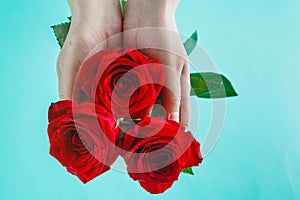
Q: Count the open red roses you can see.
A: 3